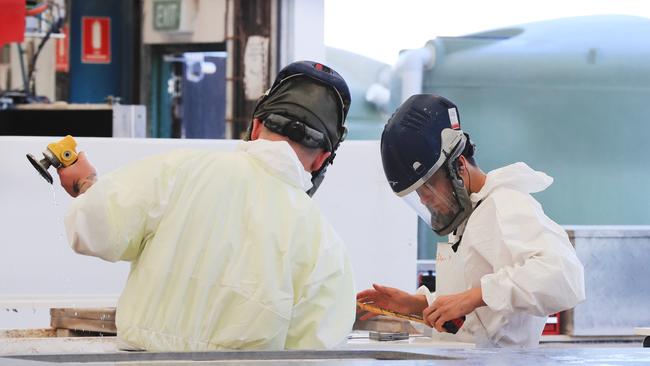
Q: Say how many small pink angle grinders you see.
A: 0